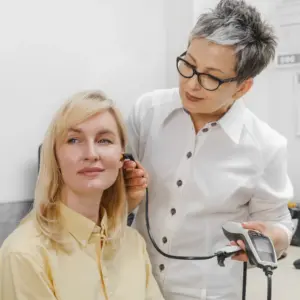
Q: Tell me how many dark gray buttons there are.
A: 7